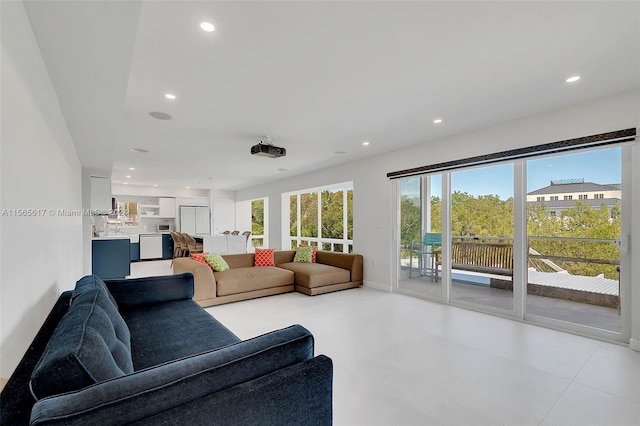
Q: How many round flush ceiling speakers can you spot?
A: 4